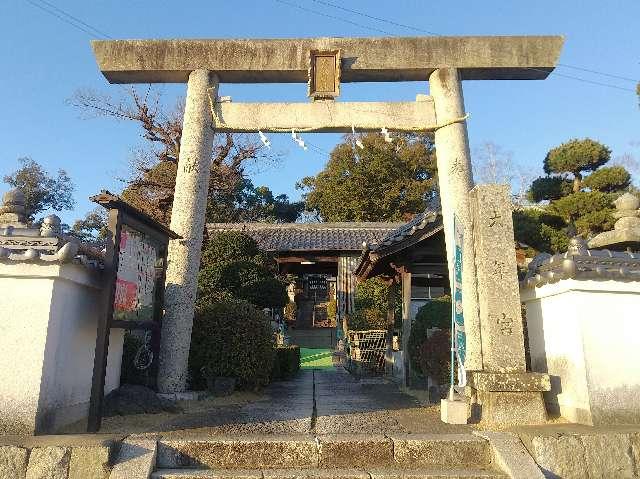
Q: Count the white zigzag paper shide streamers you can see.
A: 4